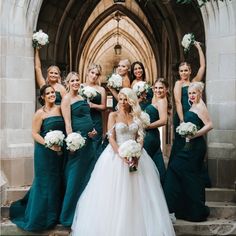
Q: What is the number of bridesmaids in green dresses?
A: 9